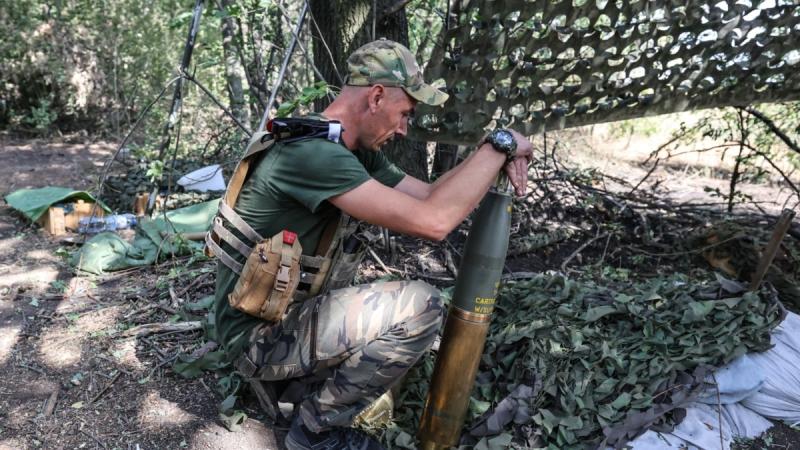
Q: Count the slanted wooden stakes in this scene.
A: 1